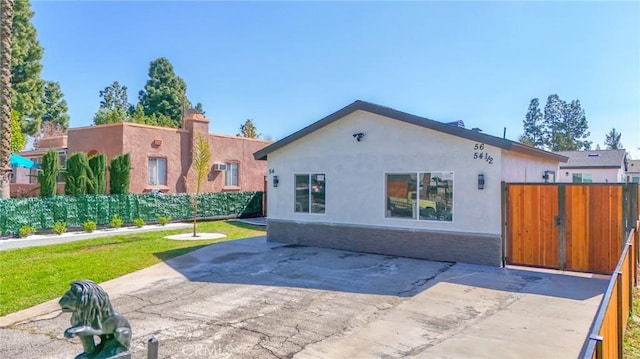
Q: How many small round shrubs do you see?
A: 6